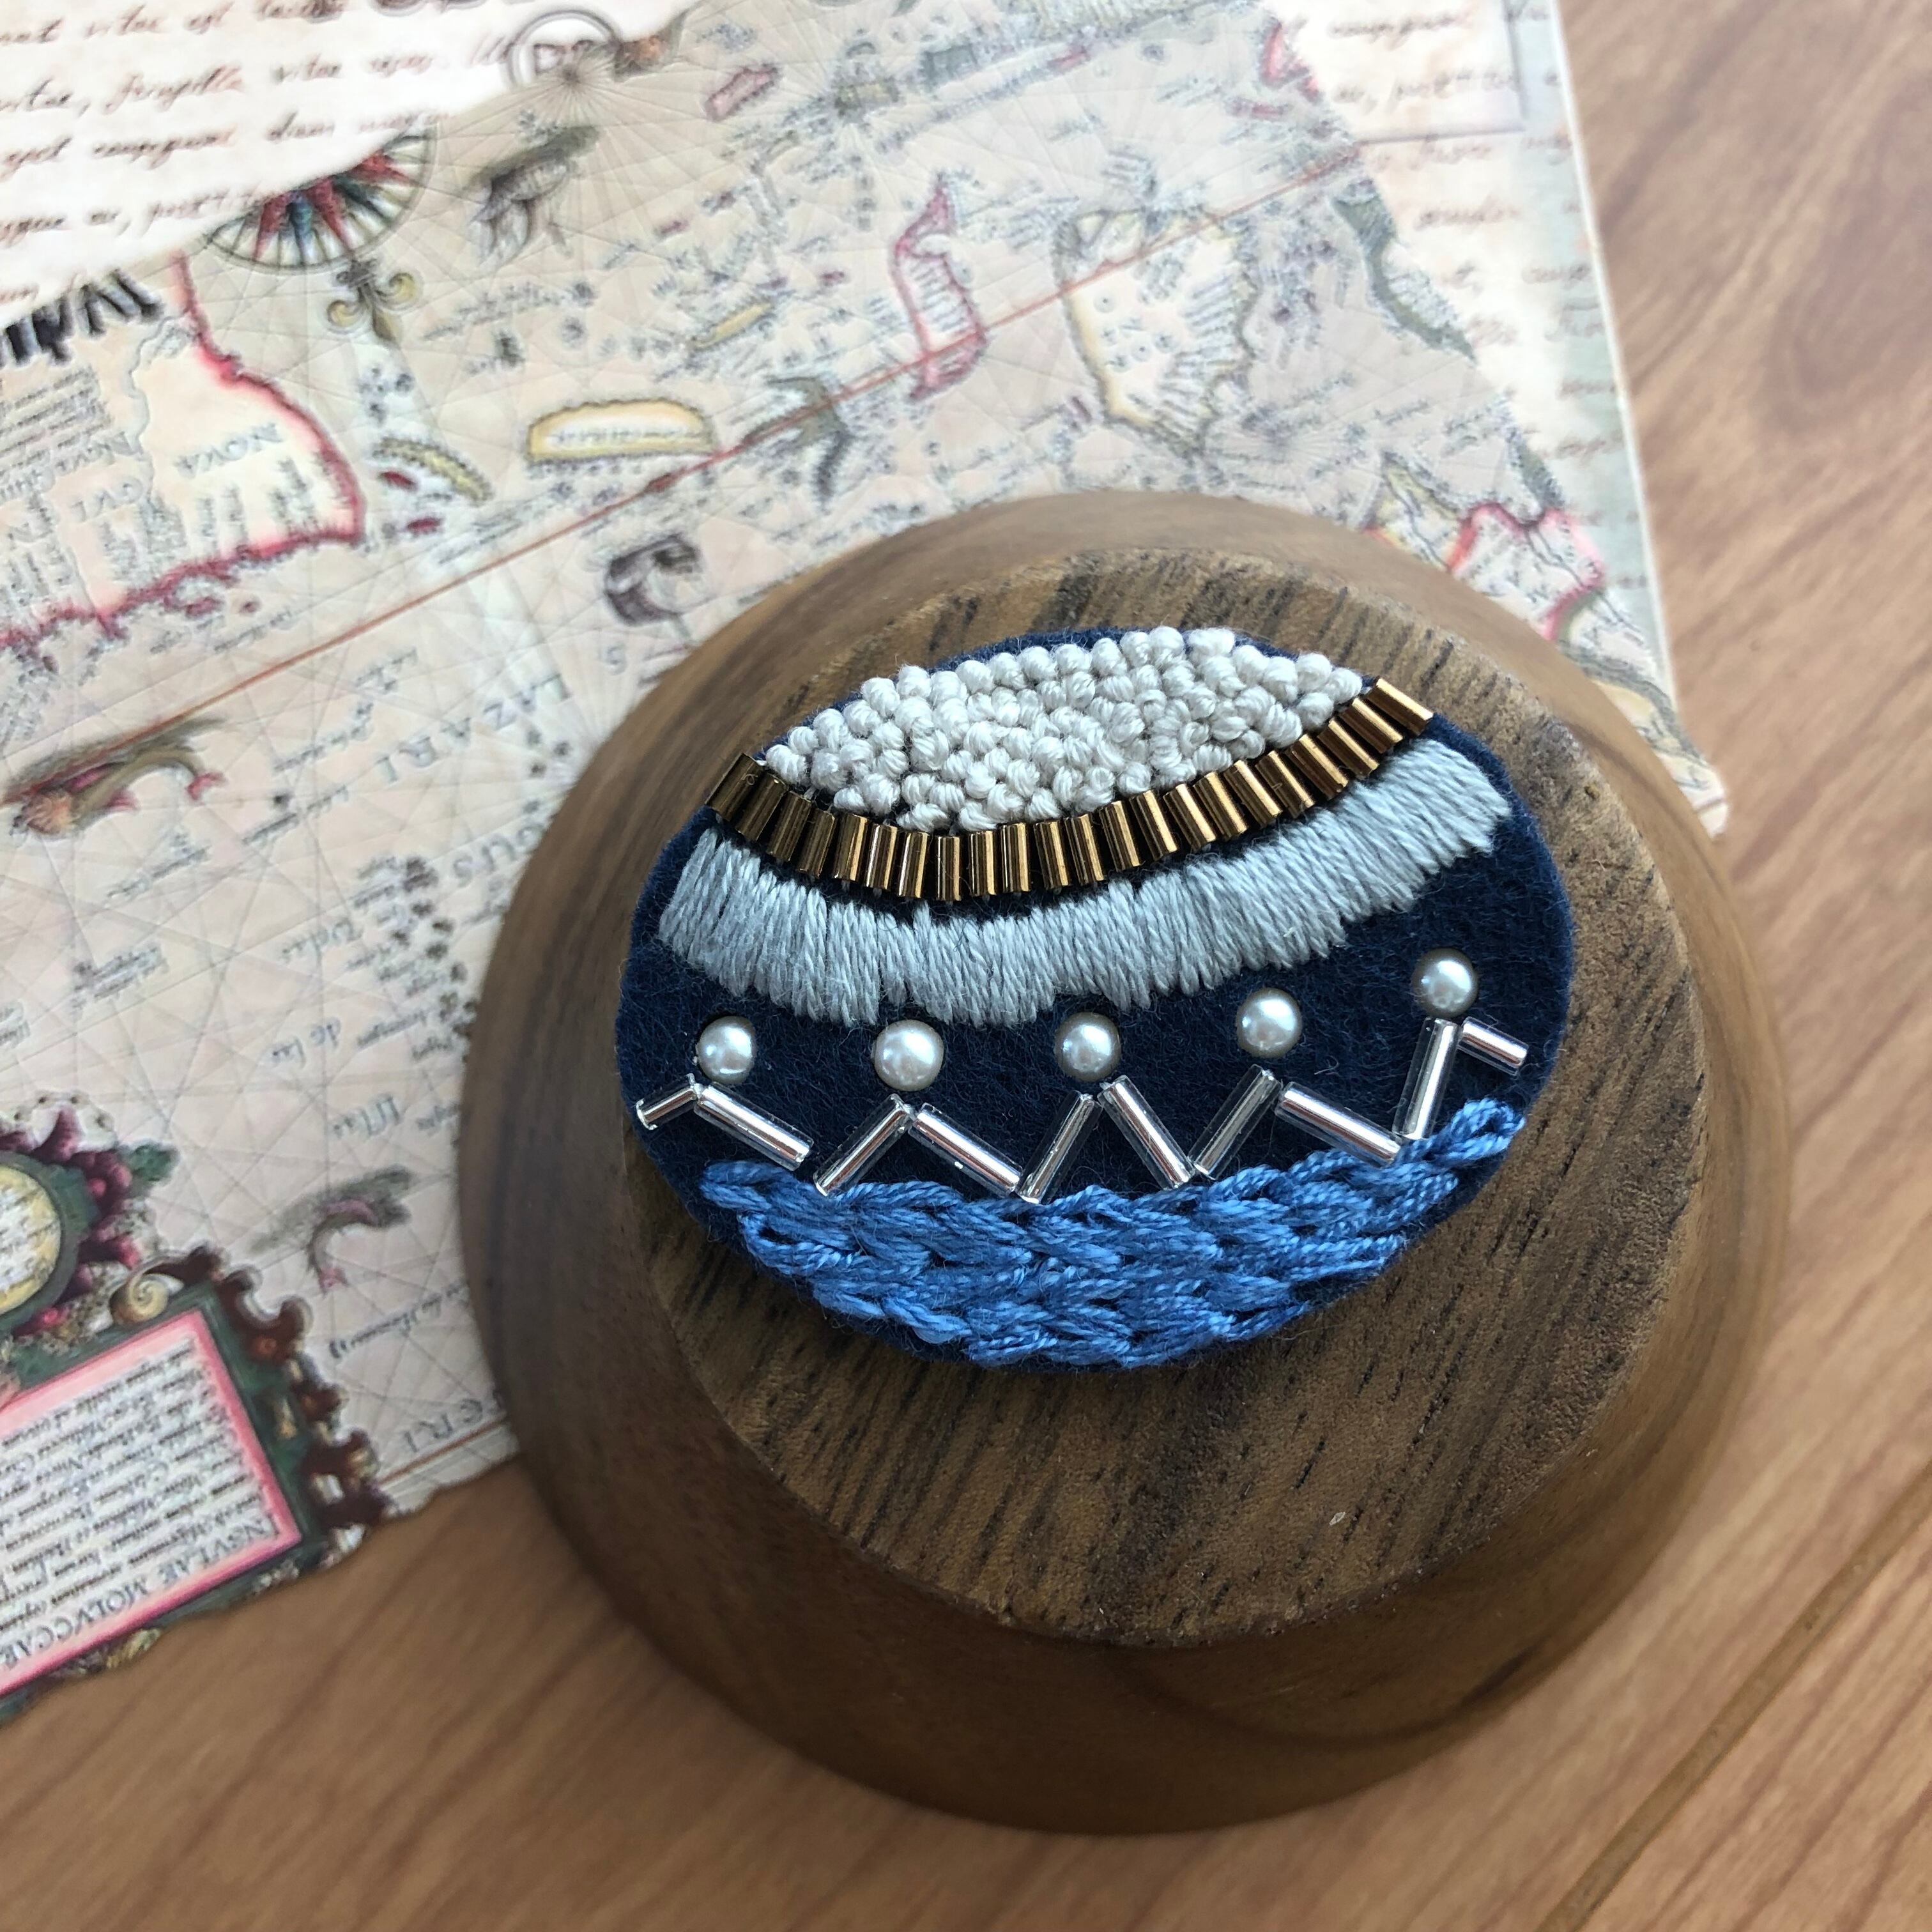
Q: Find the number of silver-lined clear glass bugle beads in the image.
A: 10